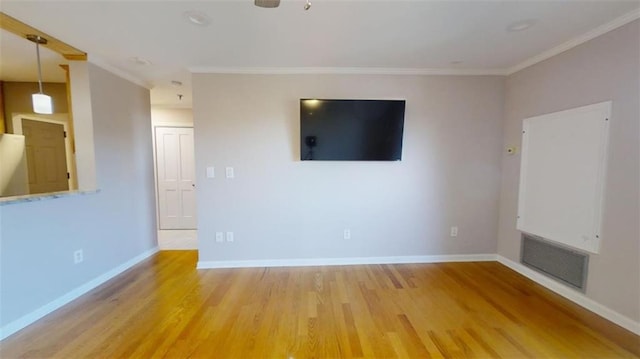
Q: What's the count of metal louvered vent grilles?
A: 1